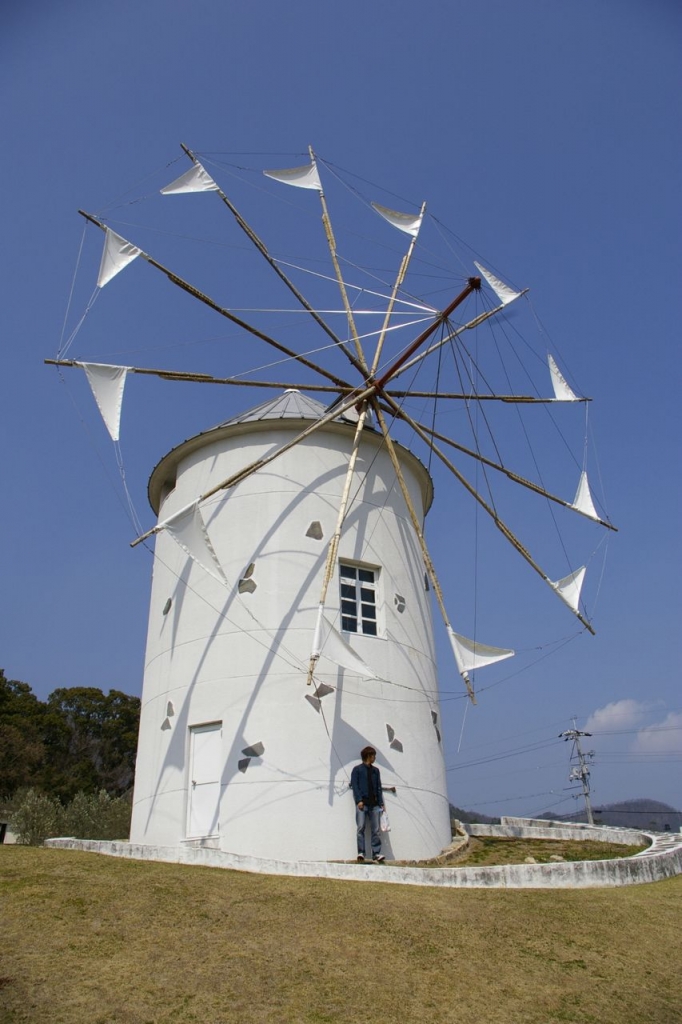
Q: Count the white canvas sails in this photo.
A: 12